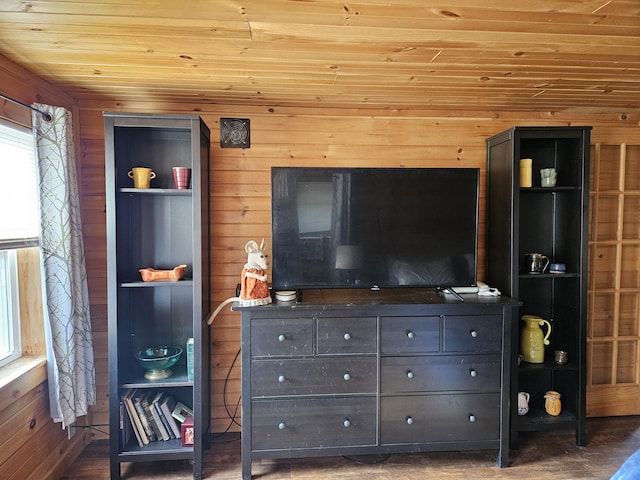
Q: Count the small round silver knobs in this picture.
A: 12